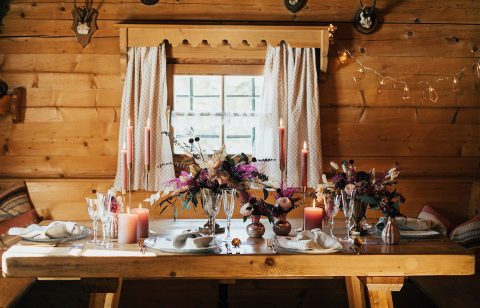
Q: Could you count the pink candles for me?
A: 8